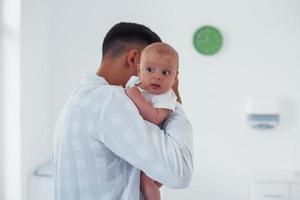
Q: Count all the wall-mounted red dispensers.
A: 0